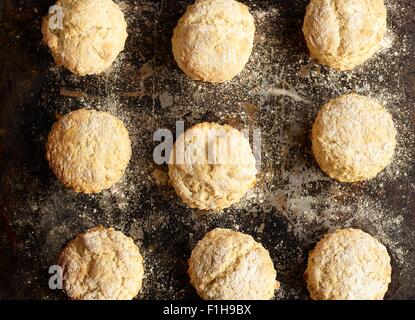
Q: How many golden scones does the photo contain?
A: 9